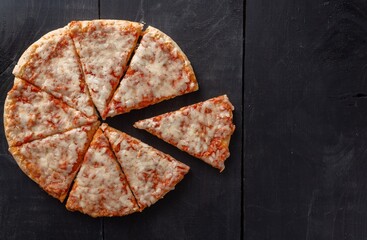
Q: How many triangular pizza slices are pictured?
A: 8